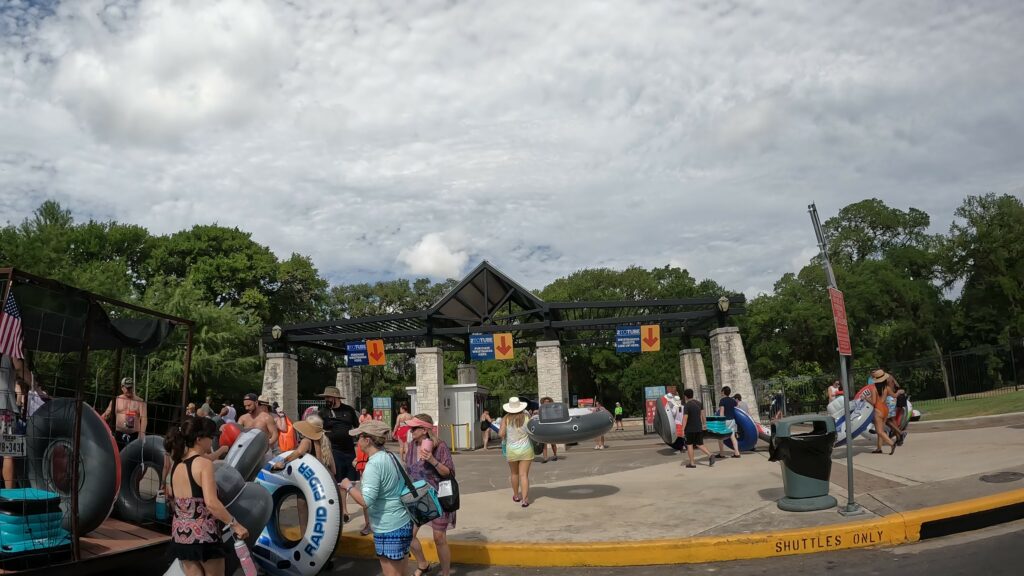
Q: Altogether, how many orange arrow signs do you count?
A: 3